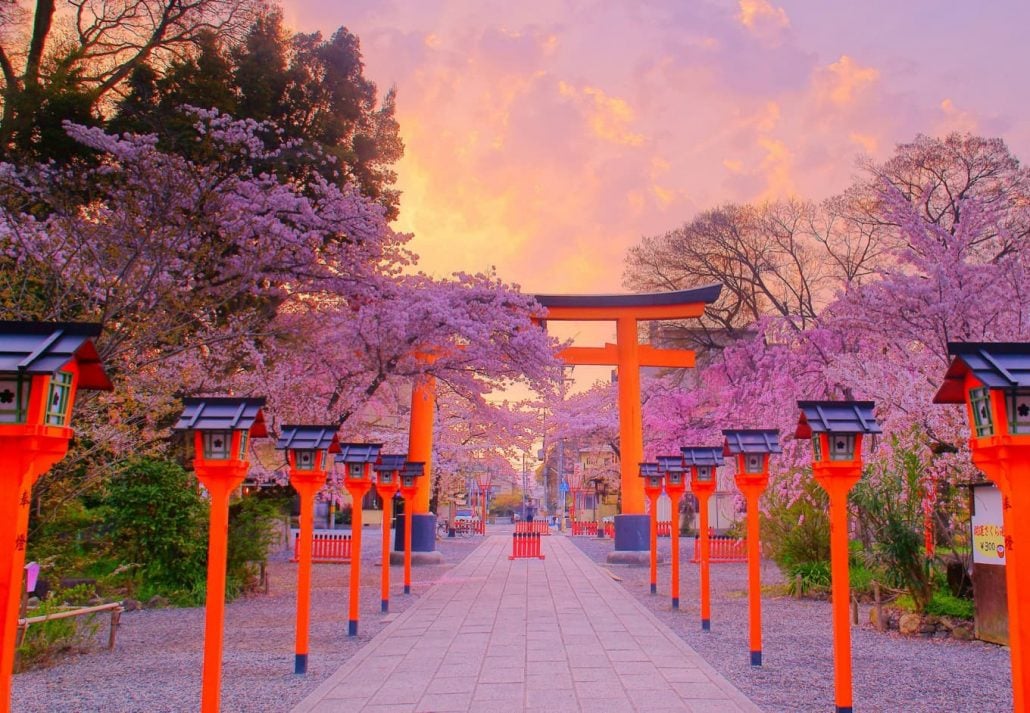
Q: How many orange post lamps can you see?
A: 12